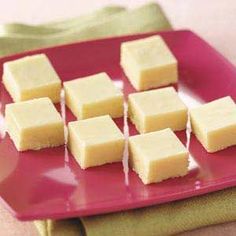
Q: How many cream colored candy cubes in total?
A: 8